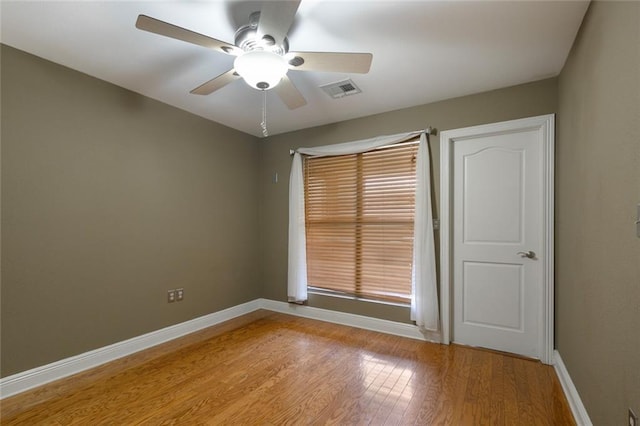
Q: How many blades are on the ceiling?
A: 5